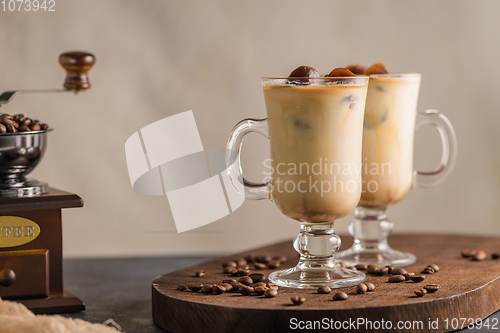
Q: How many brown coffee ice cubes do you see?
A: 4